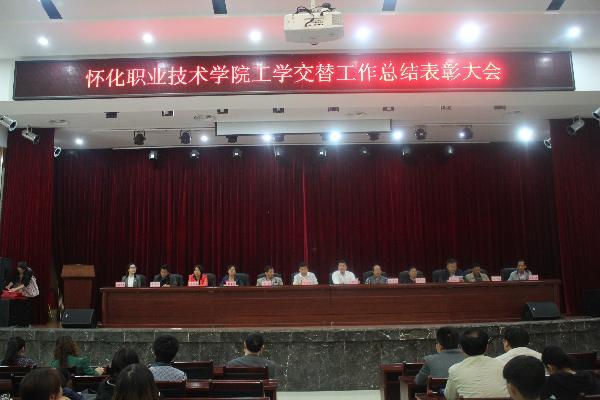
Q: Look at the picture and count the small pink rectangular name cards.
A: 12